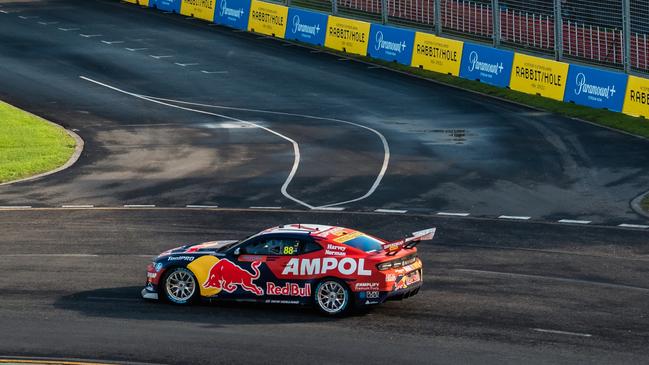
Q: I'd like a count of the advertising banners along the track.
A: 13